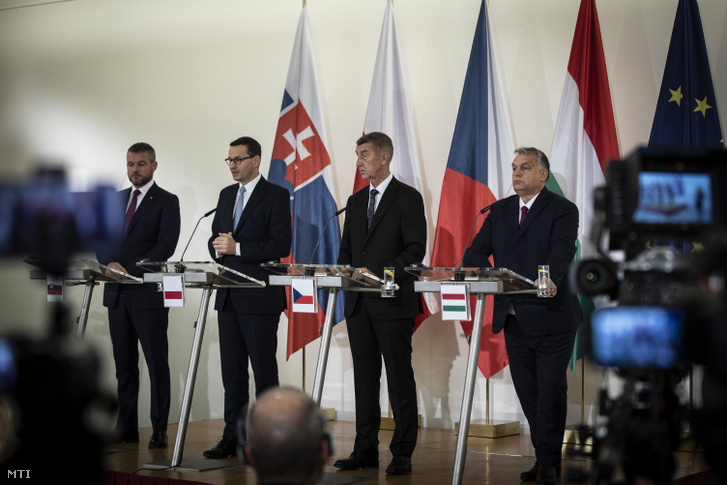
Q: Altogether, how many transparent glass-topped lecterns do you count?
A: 4